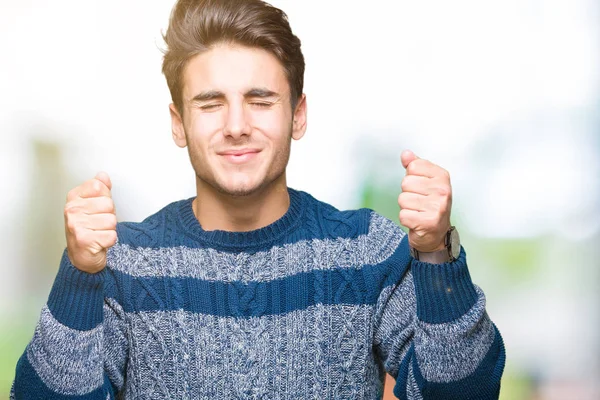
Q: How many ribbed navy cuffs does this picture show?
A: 2